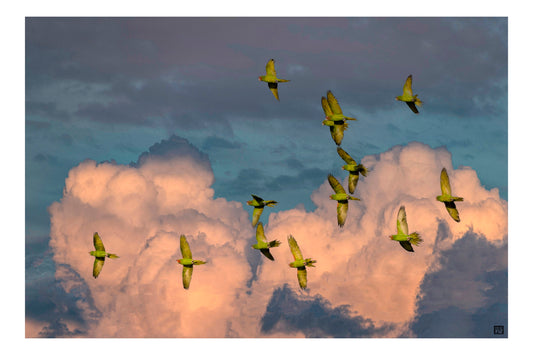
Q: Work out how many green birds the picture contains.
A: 13